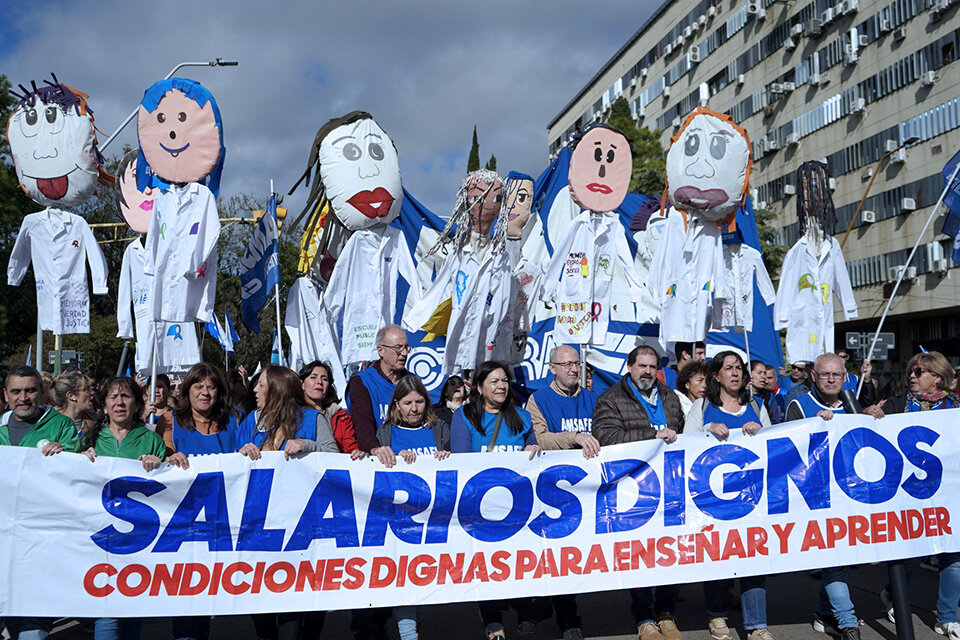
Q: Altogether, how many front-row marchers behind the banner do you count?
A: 13